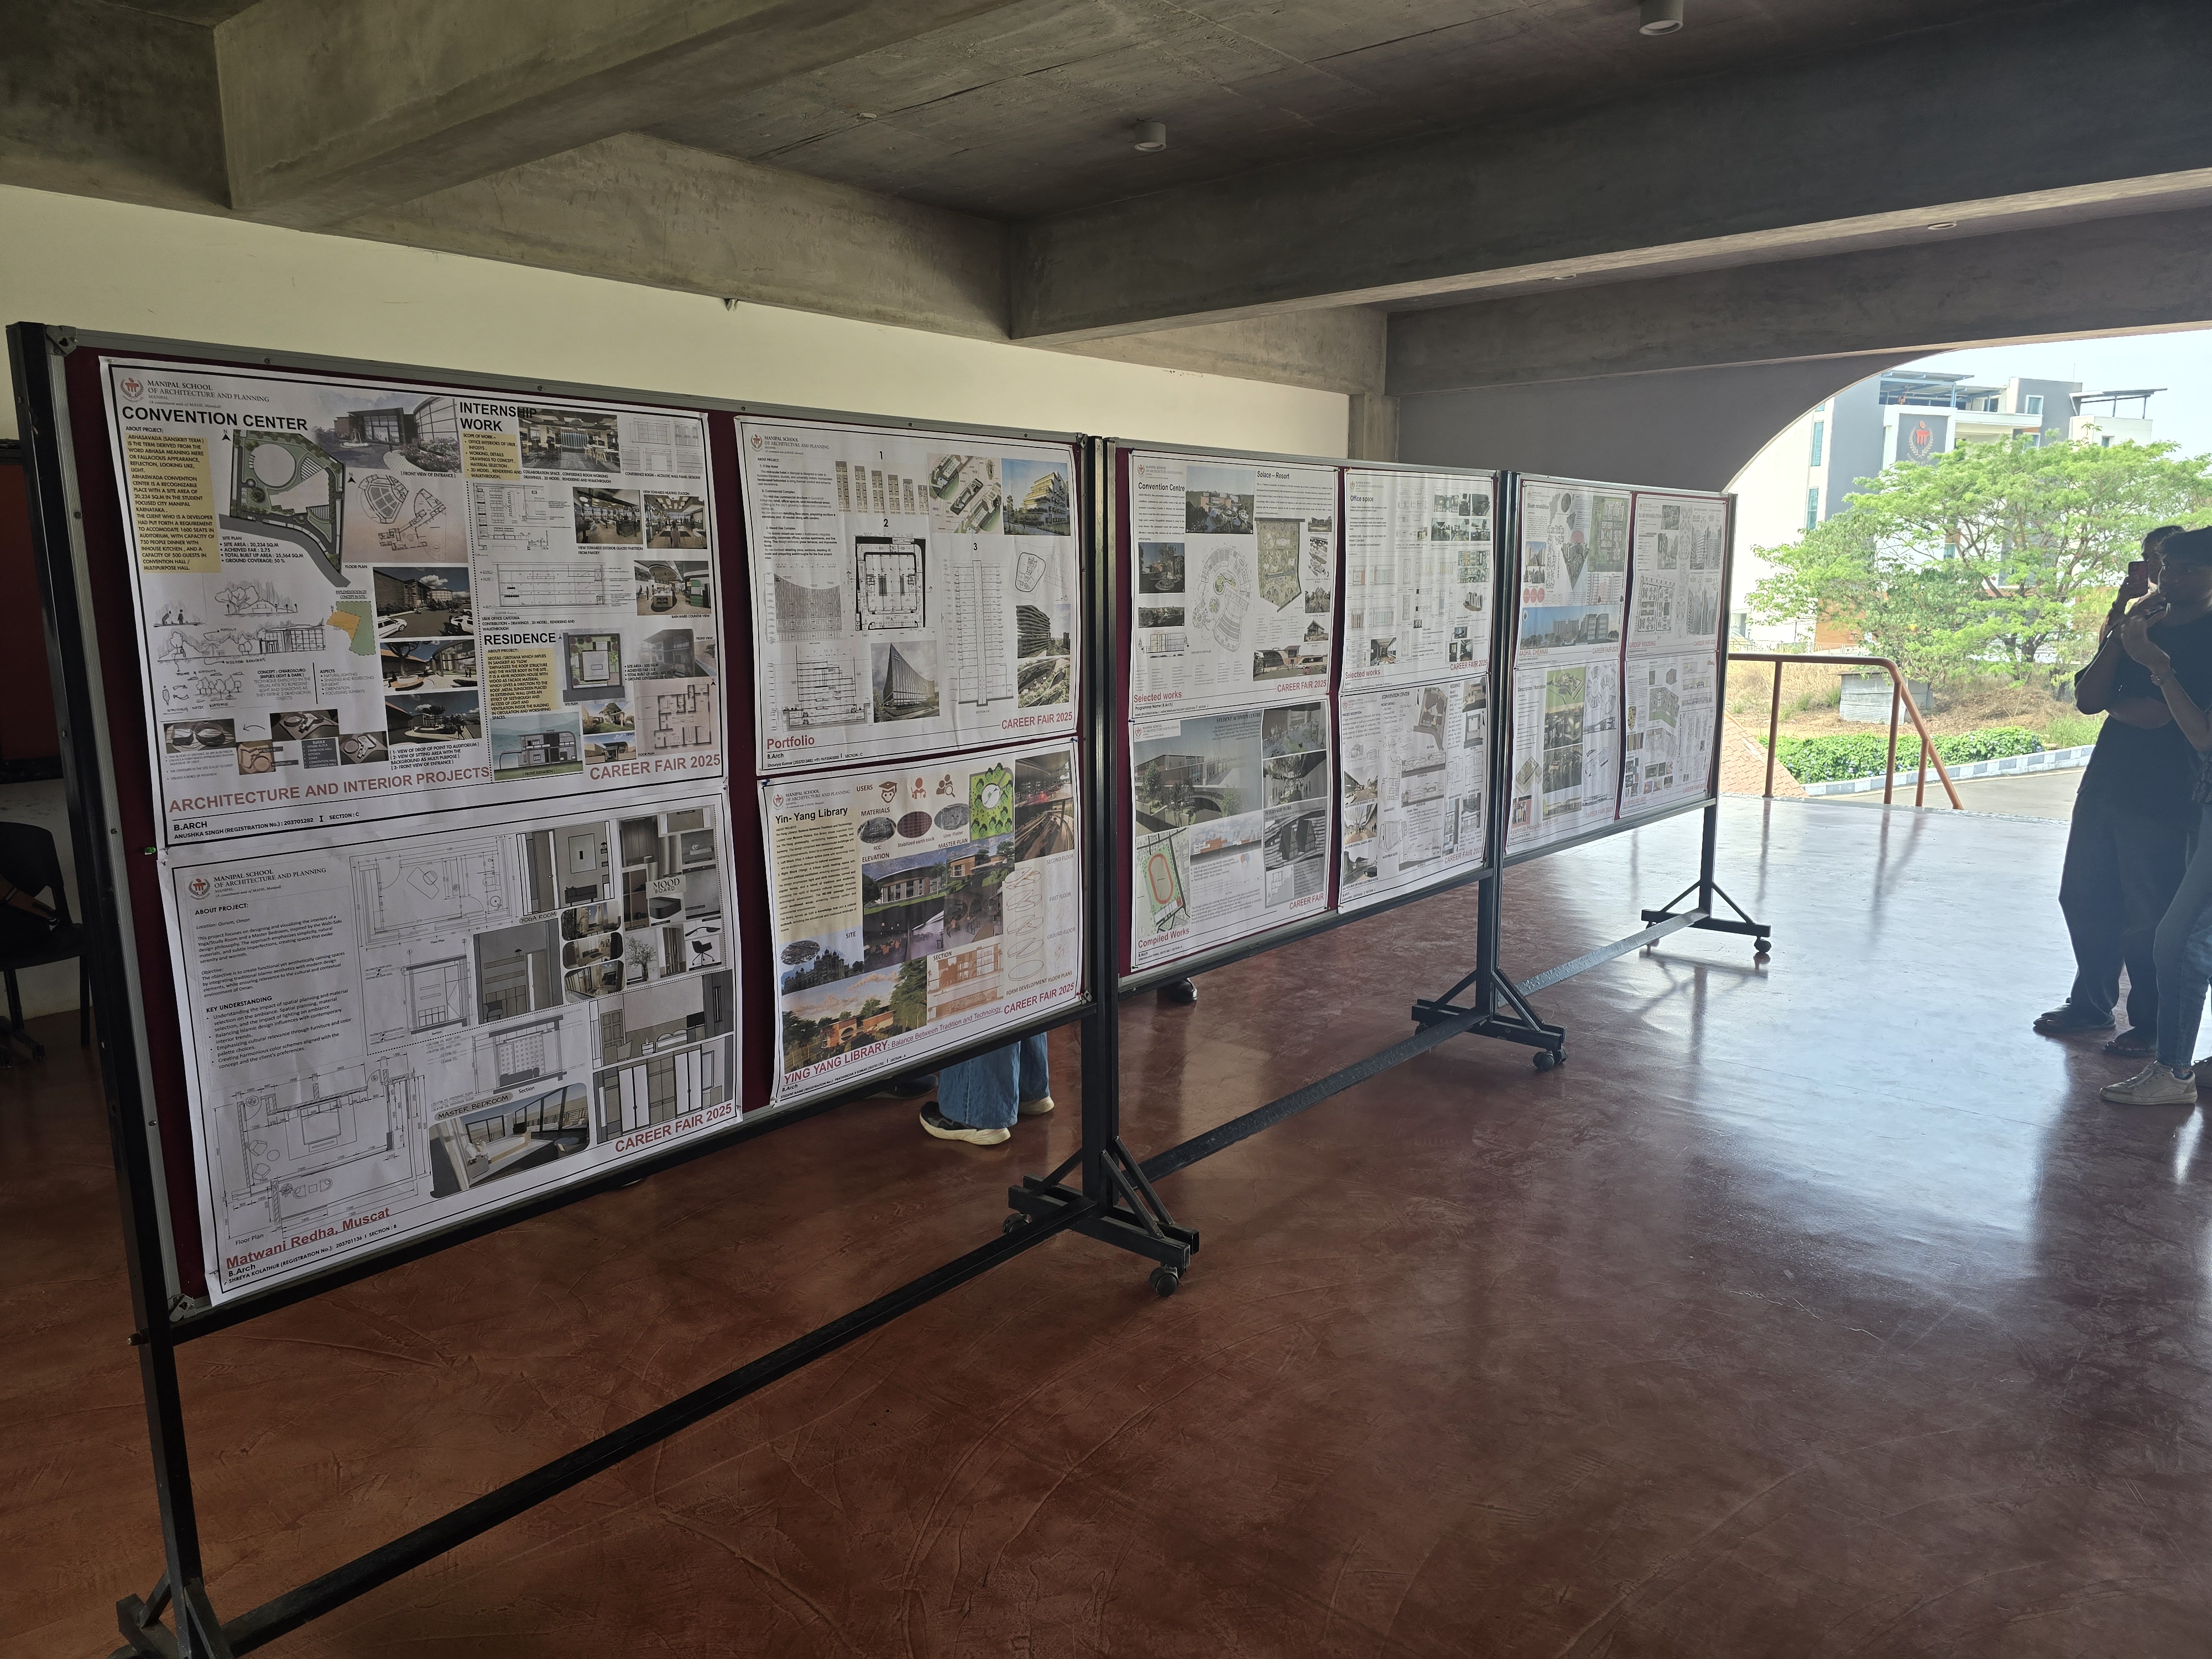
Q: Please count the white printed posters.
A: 12